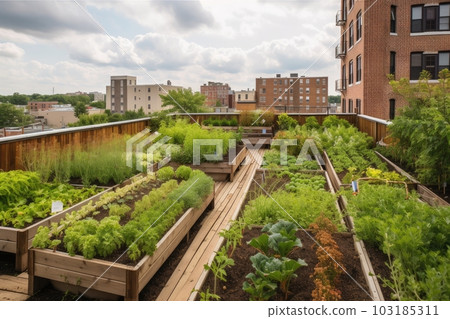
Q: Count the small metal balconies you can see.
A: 3